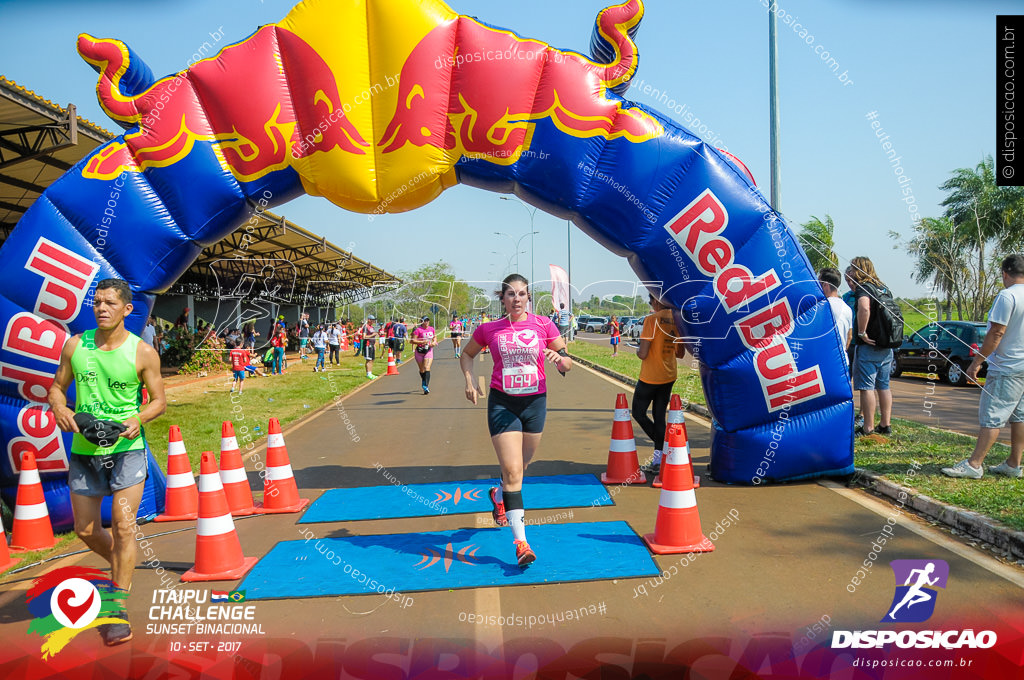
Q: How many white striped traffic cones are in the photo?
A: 10